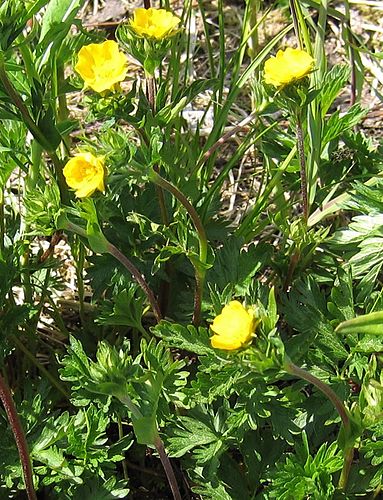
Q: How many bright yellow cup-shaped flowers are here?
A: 5